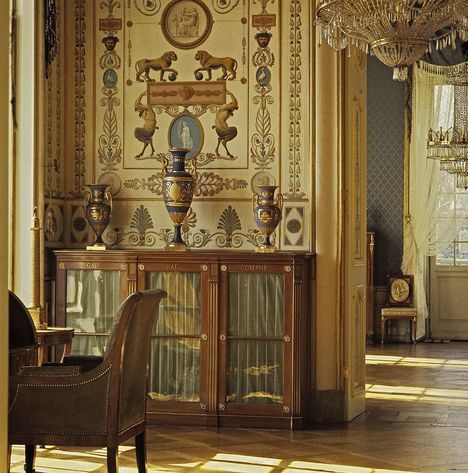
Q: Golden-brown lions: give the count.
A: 2